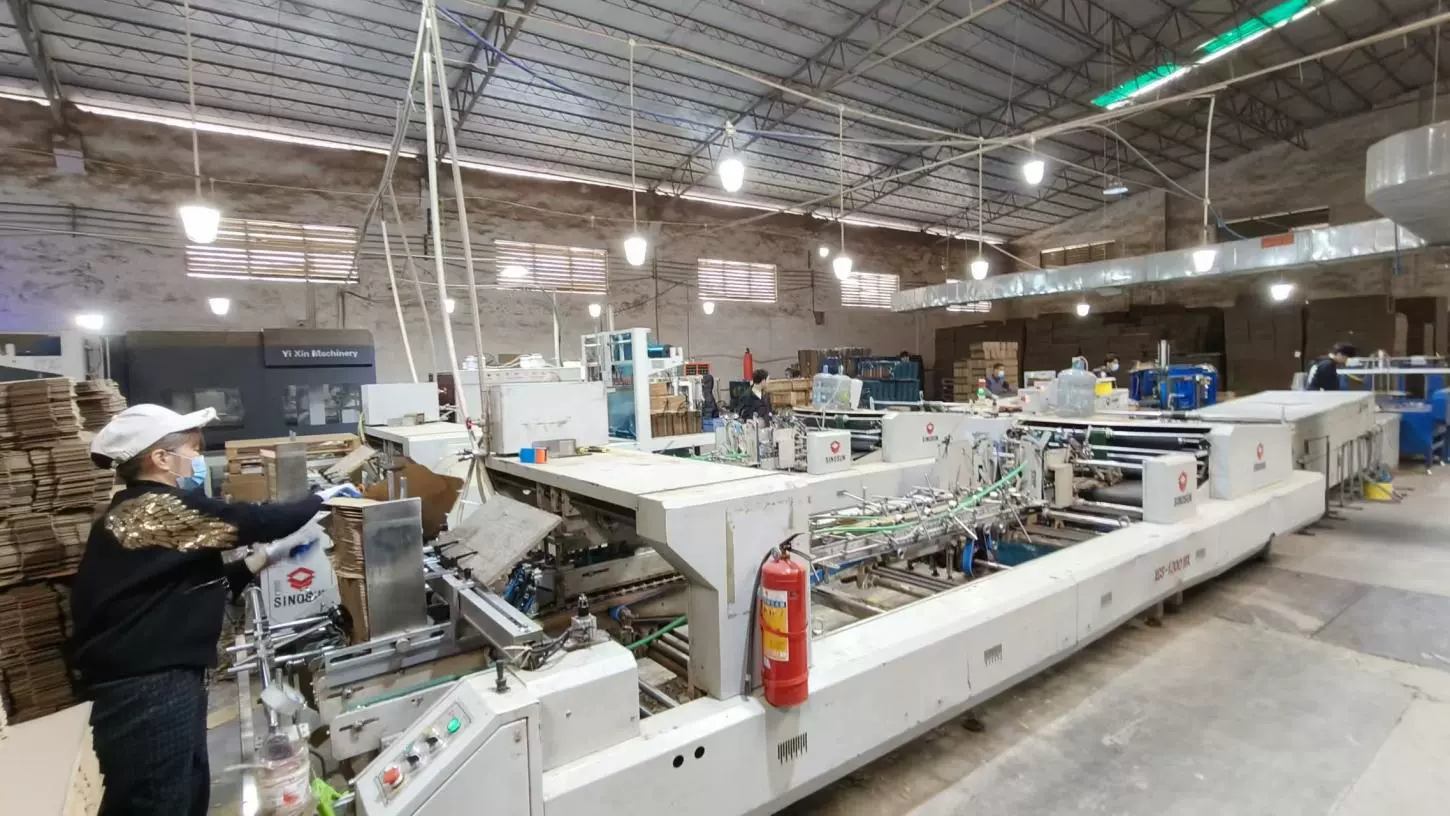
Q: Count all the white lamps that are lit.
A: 15